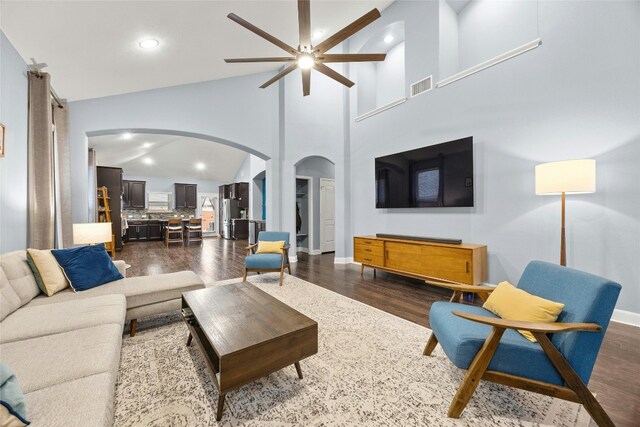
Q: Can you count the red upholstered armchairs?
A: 0